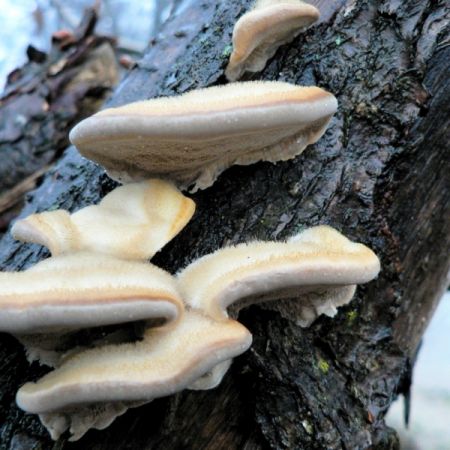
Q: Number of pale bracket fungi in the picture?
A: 6